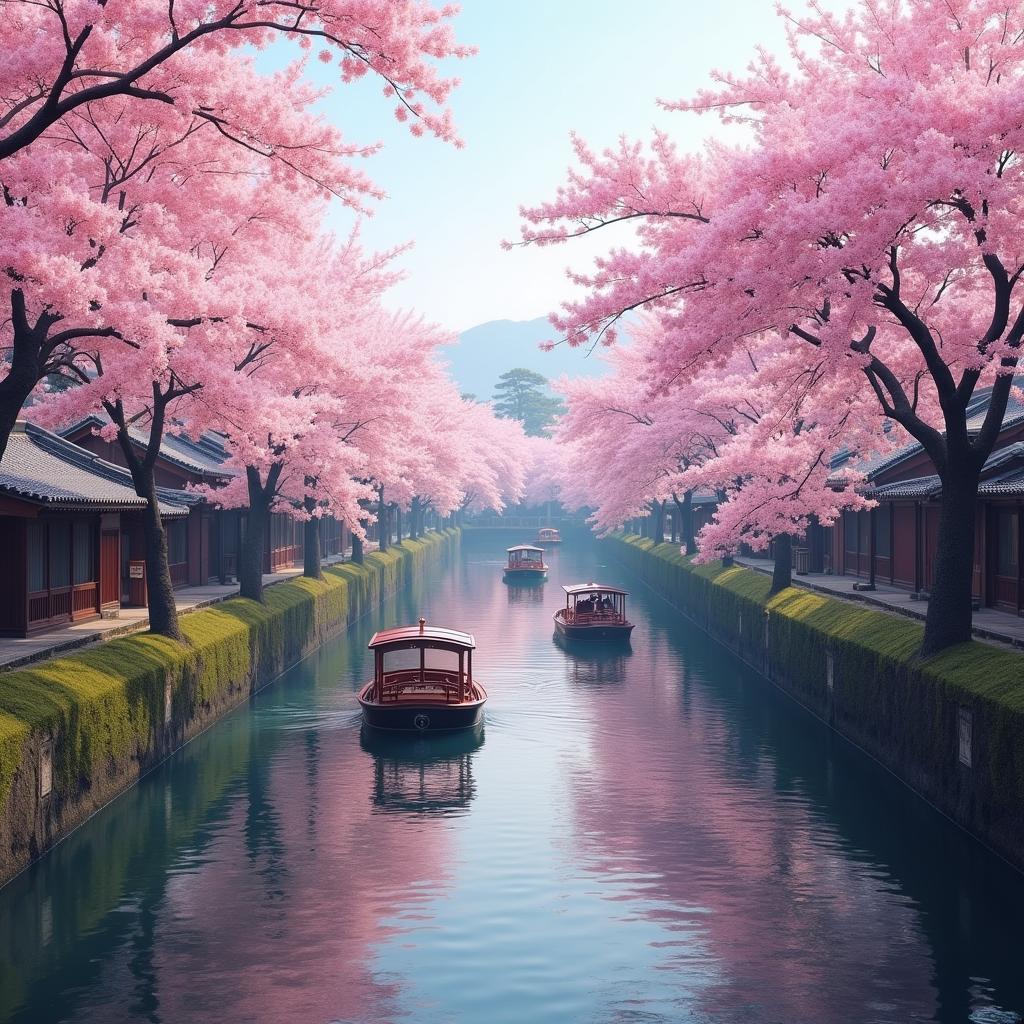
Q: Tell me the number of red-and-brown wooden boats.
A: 4